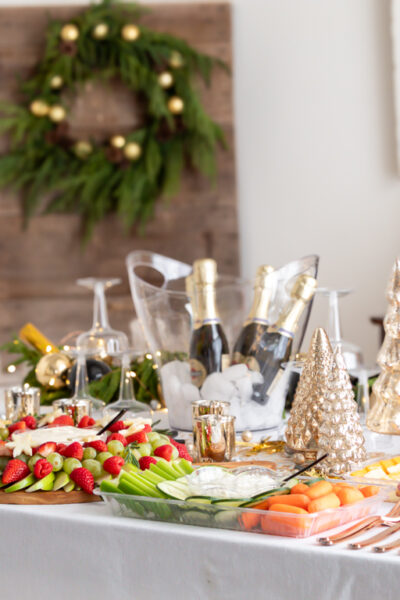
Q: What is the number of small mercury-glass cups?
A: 4